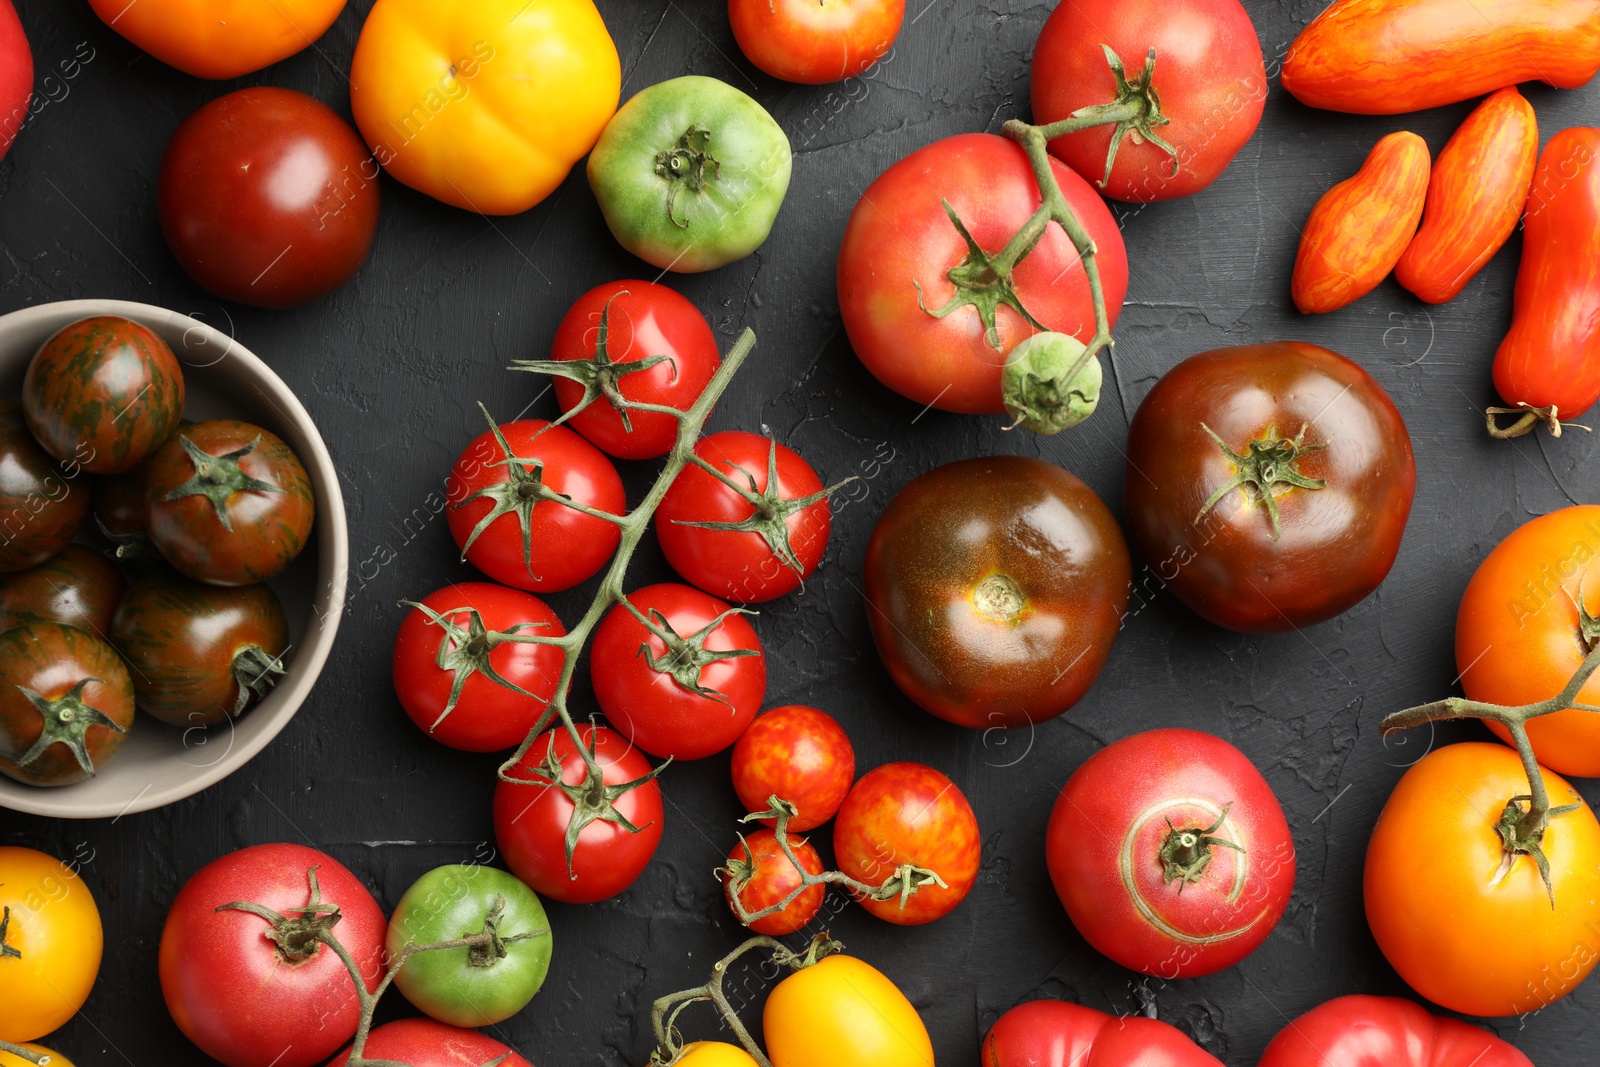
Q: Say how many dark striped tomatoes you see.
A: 7